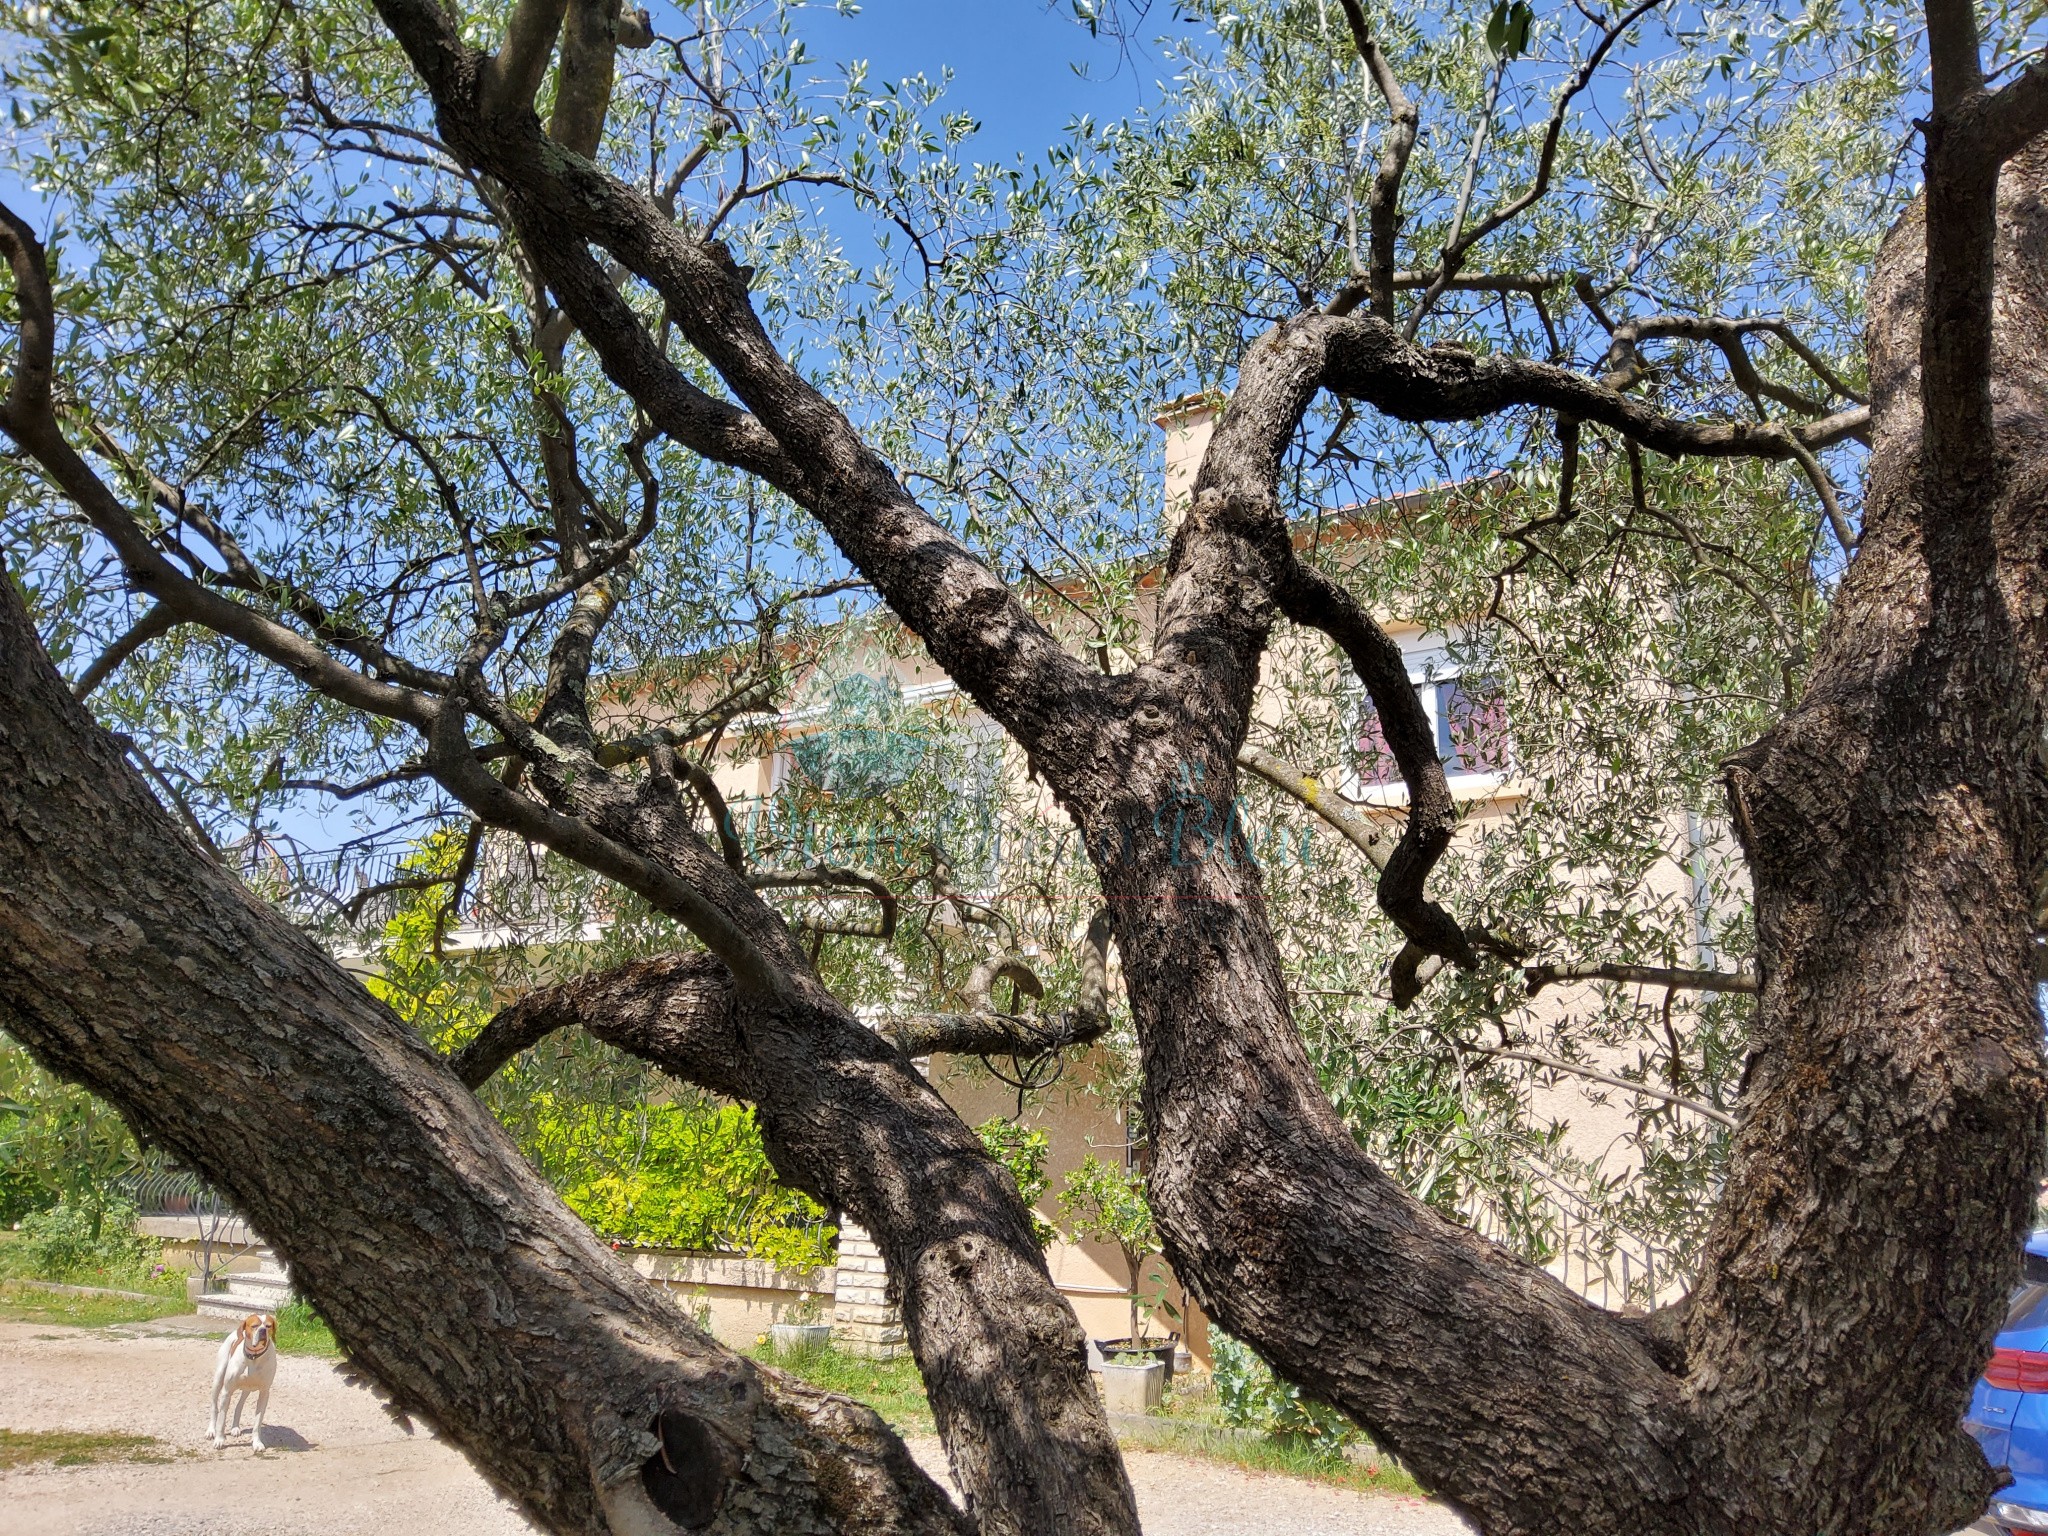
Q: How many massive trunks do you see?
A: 4